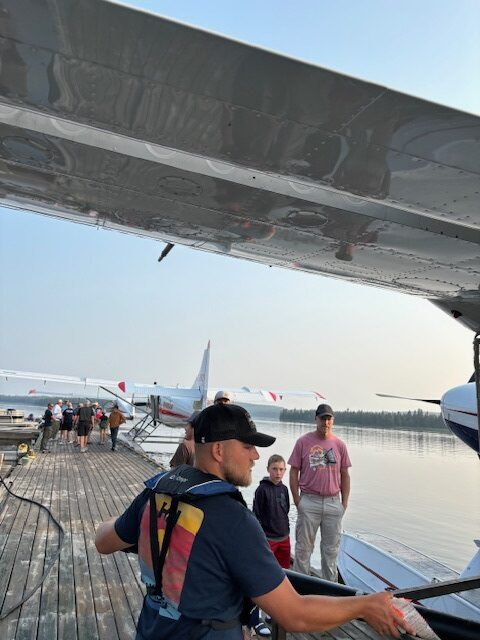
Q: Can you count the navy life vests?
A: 1